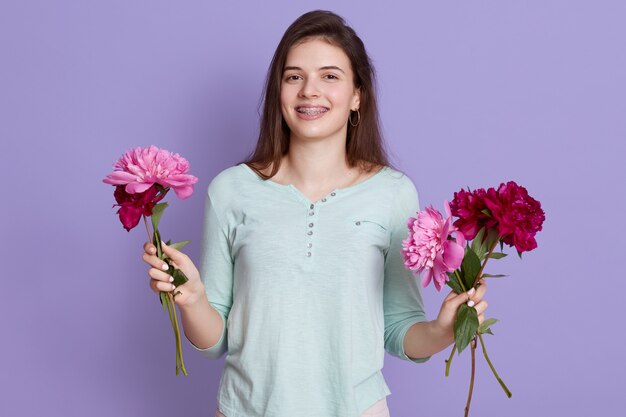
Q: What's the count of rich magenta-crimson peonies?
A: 3